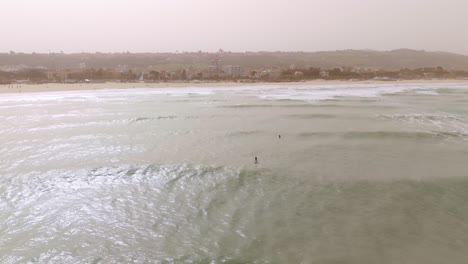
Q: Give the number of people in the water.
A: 2